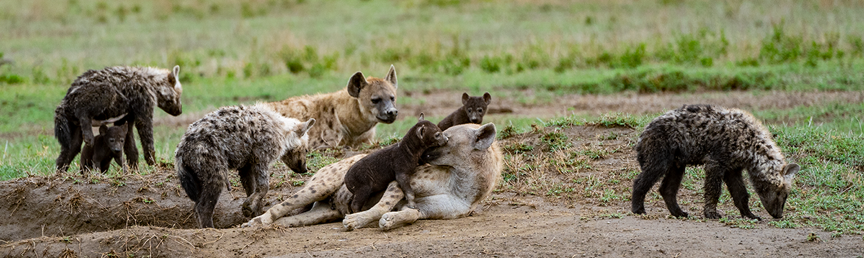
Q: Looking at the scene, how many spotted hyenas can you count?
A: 8